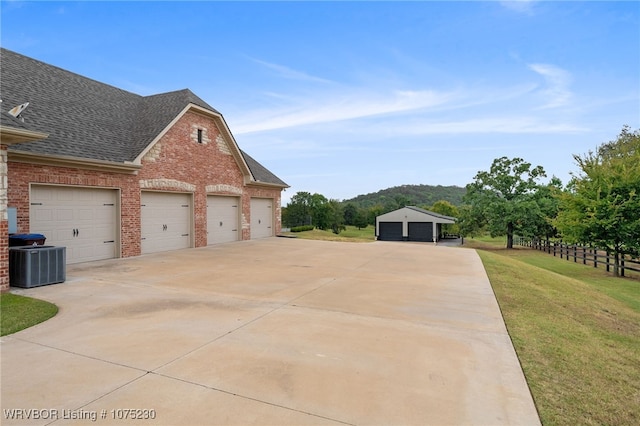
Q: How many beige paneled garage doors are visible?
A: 4